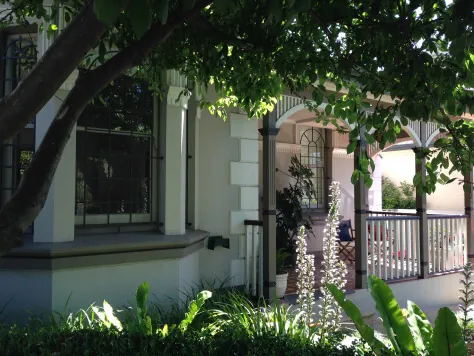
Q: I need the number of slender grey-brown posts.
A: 4